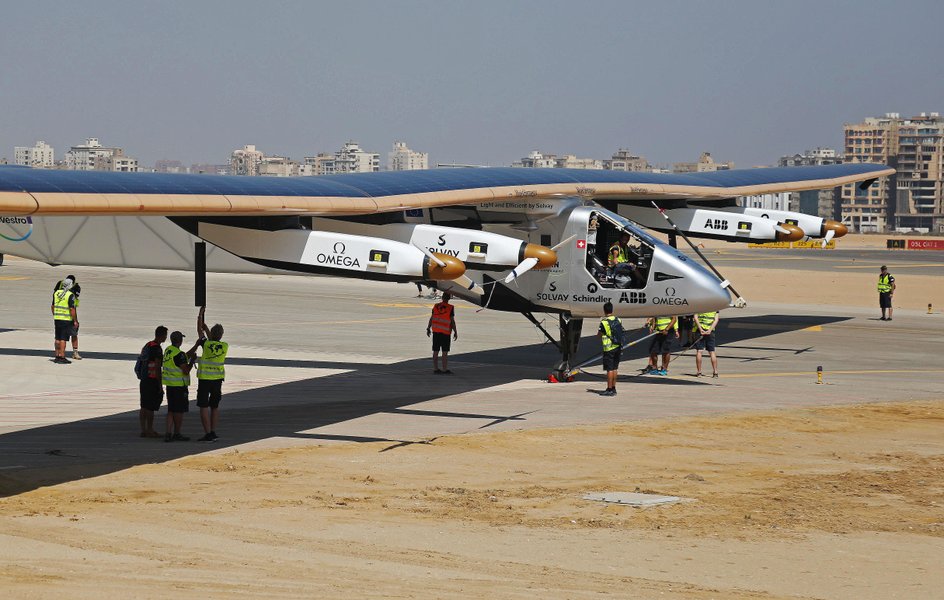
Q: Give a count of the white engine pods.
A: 4